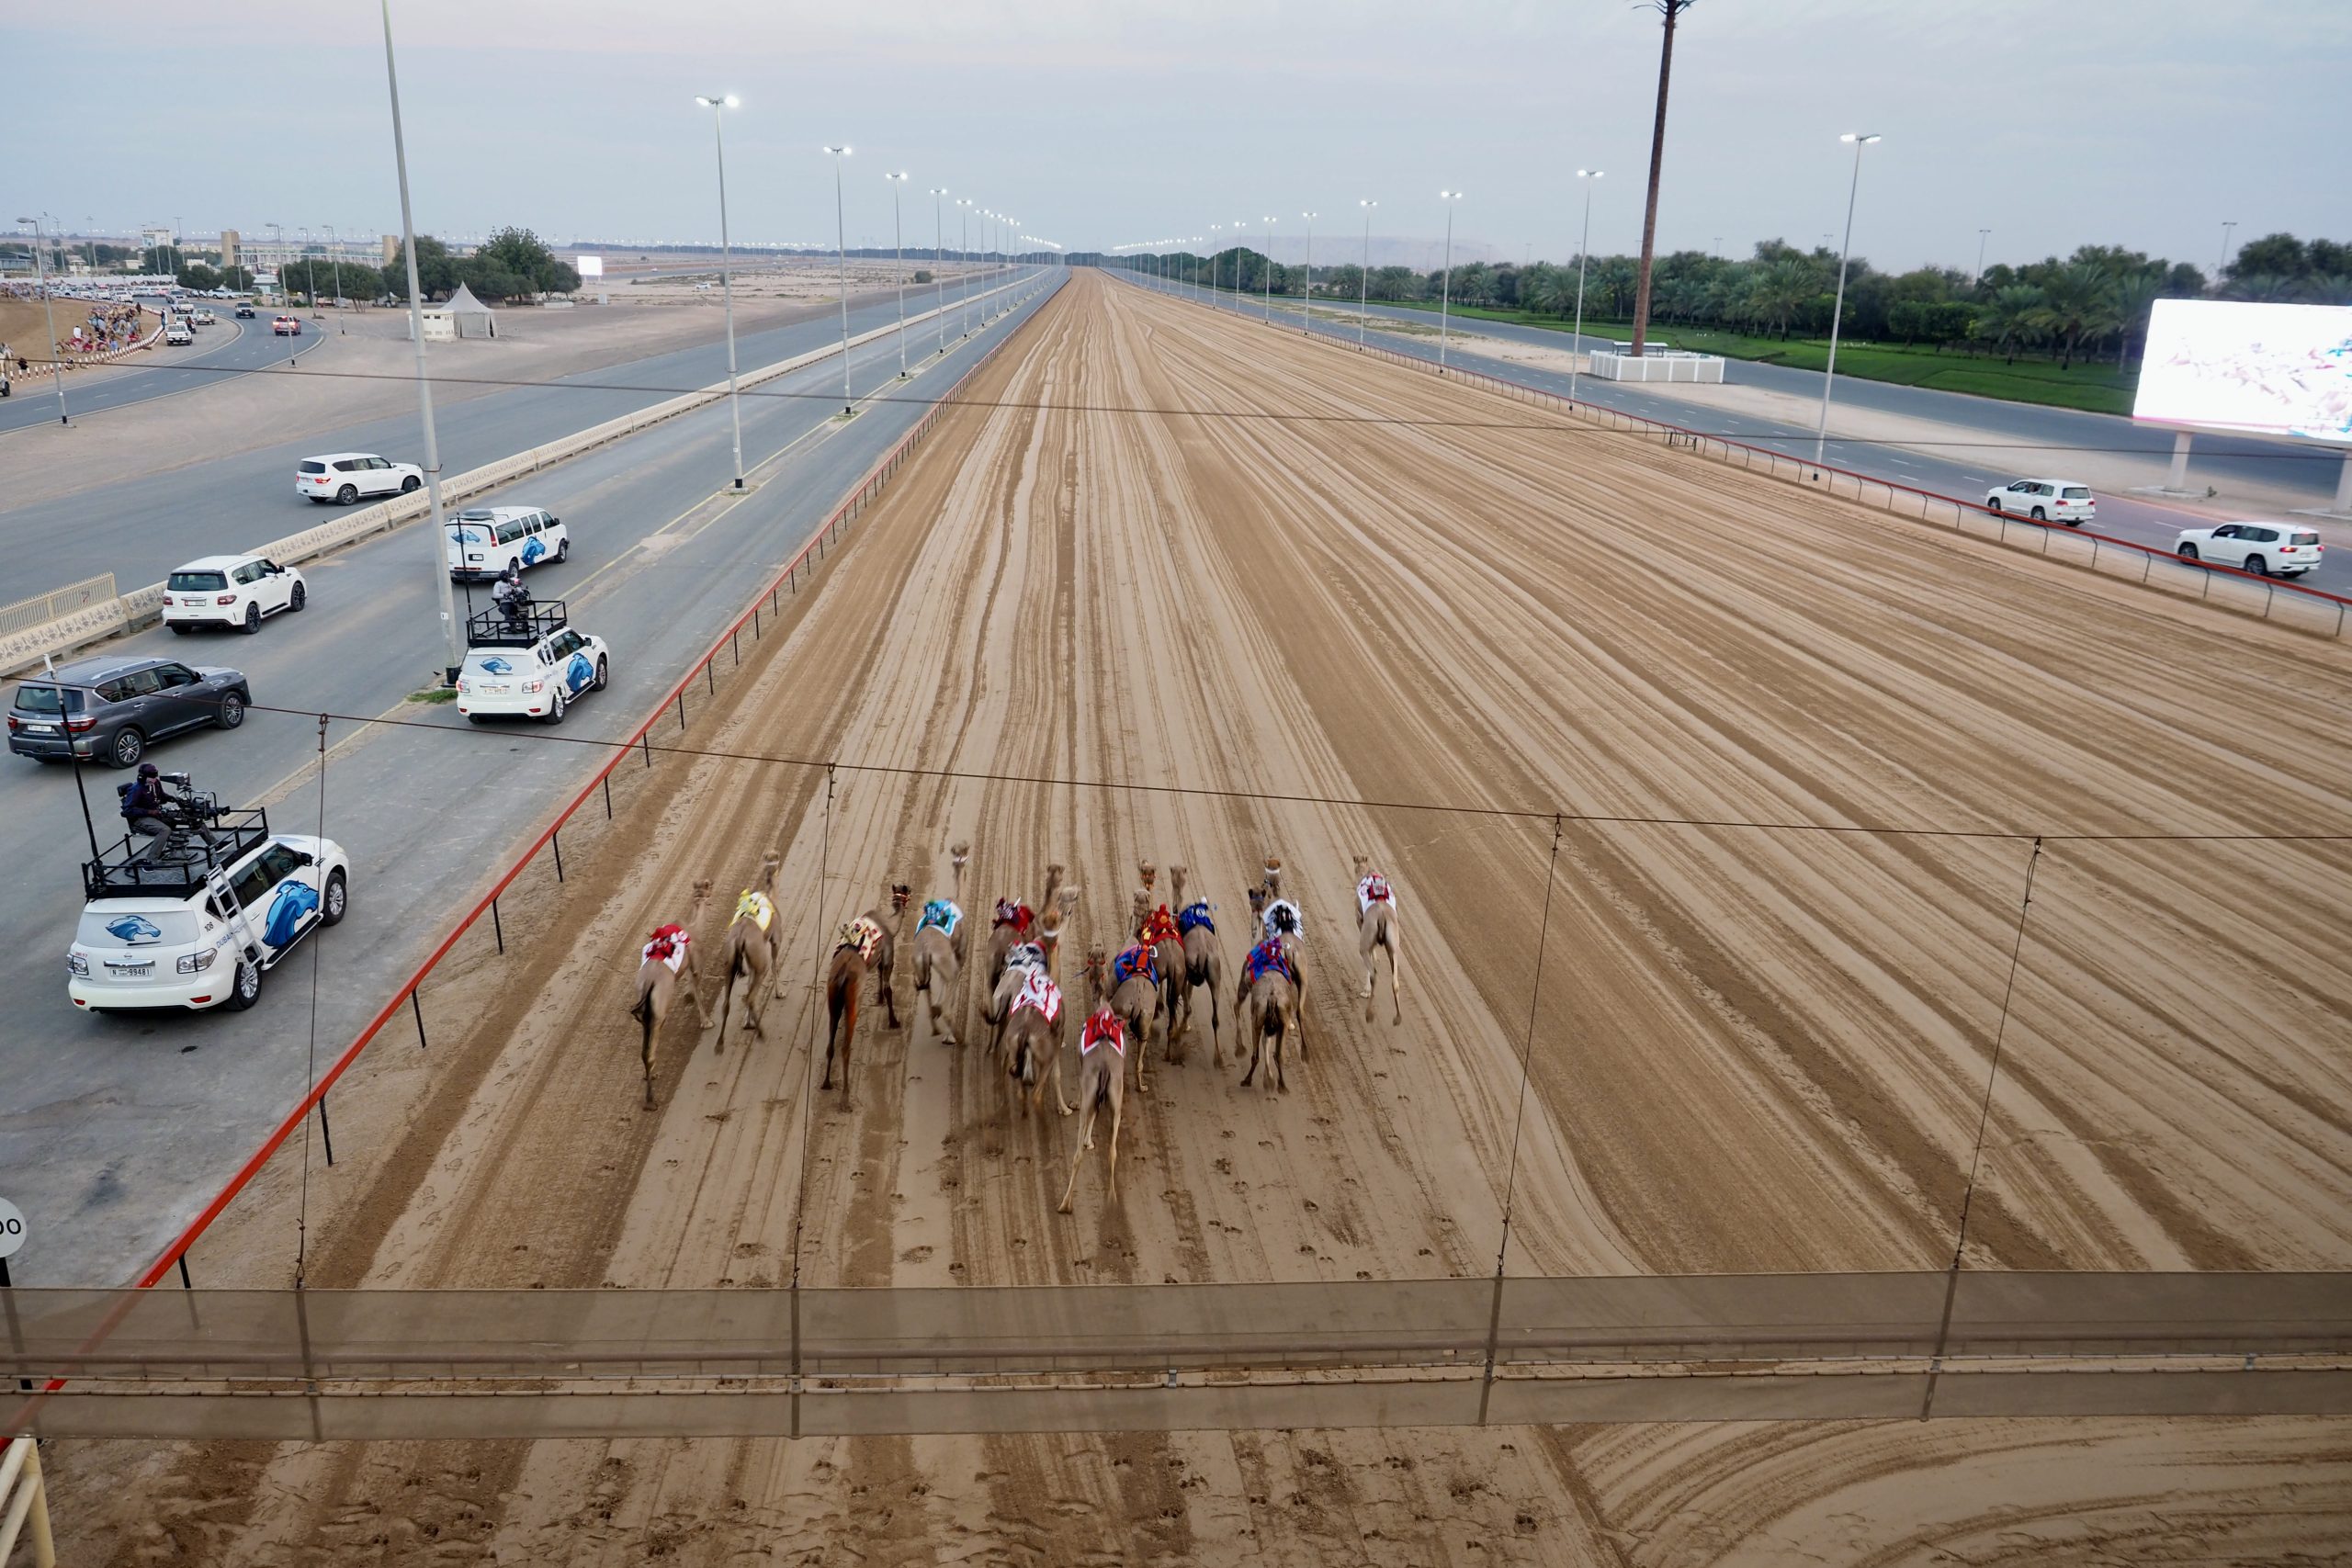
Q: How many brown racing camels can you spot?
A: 14